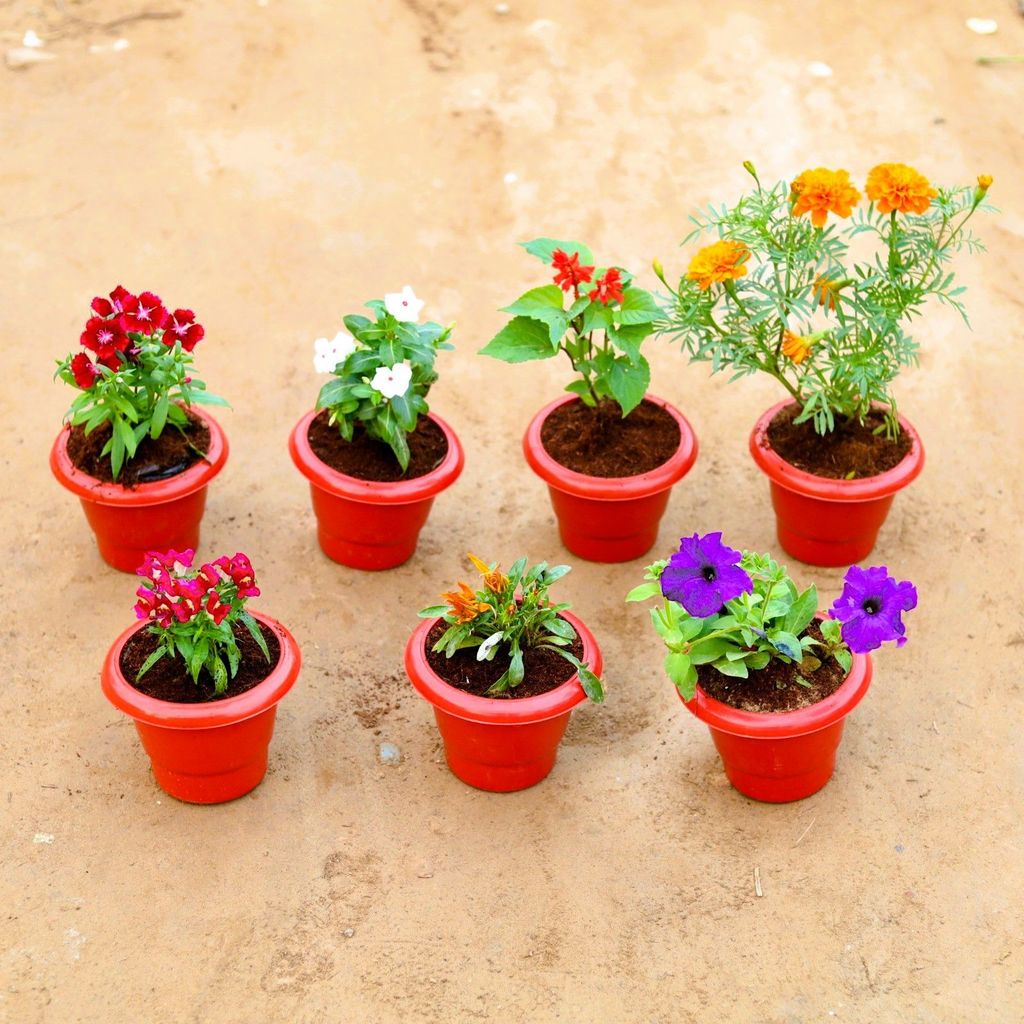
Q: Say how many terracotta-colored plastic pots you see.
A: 7